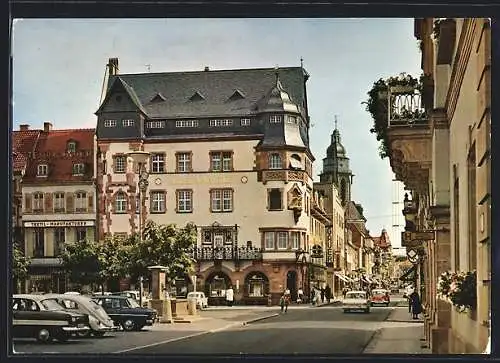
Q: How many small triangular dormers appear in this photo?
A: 3